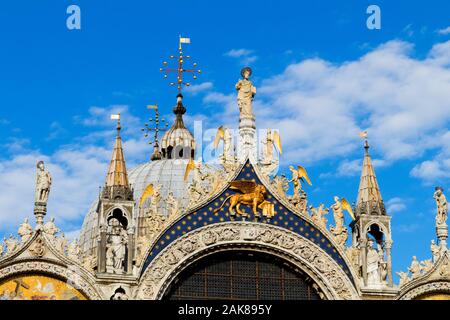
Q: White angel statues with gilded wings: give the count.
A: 6